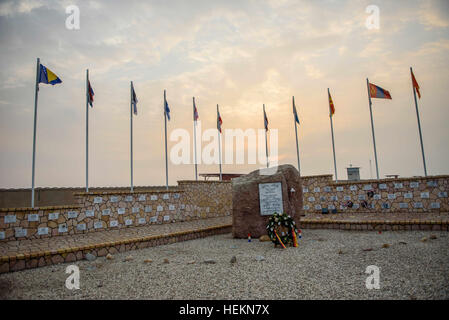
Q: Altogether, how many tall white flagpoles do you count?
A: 11